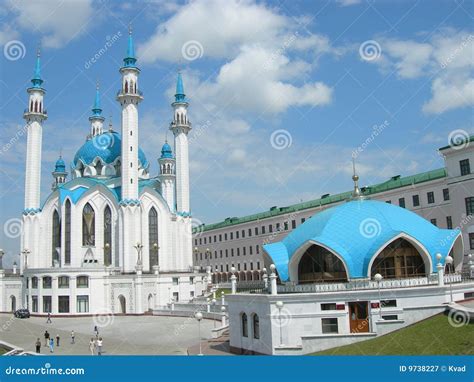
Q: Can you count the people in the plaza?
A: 9